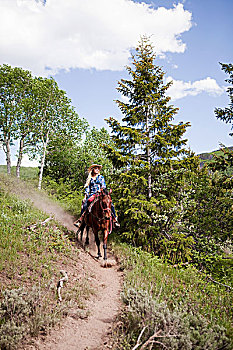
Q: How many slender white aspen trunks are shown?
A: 3